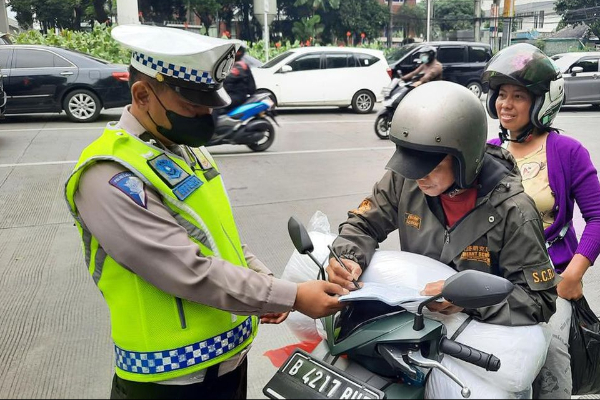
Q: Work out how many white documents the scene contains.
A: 1